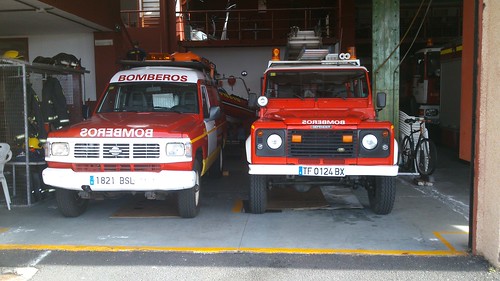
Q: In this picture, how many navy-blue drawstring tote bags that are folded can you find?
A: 0